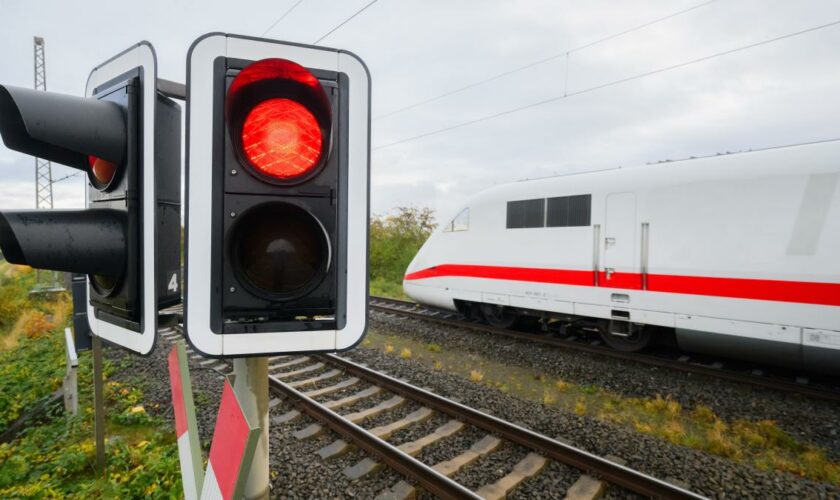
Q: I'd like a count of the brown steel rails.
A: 4